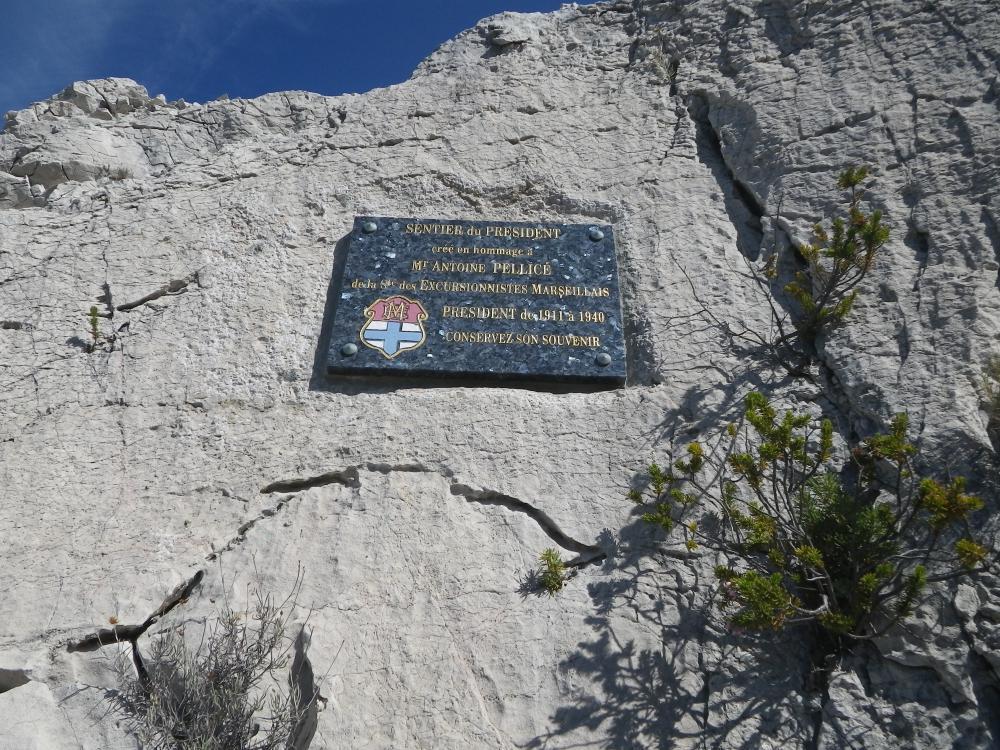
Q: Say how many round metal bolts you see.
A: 4